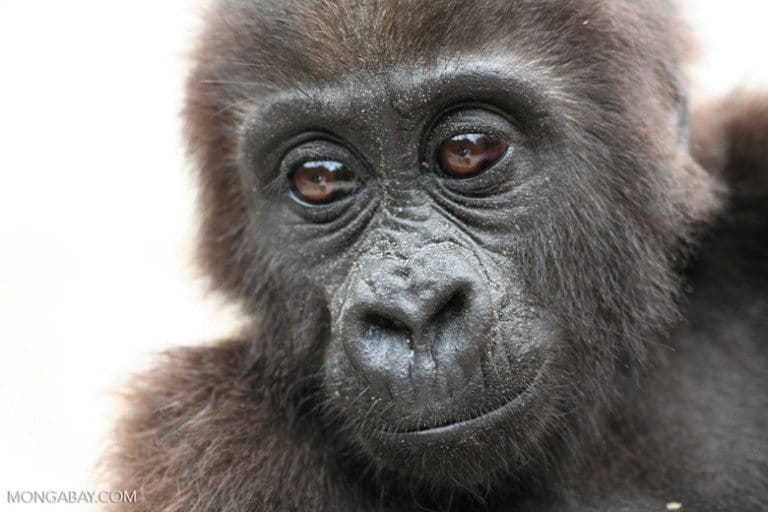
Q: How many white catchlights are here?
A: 2